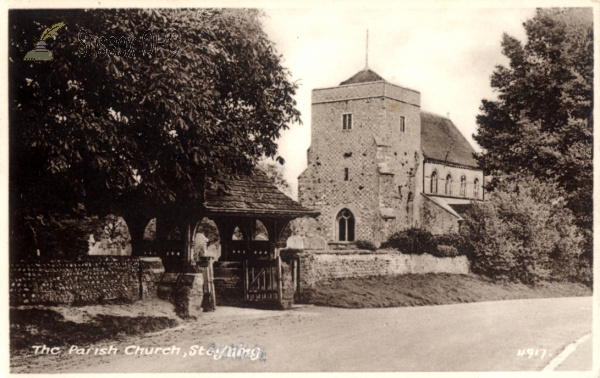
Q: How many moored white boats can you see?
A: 0